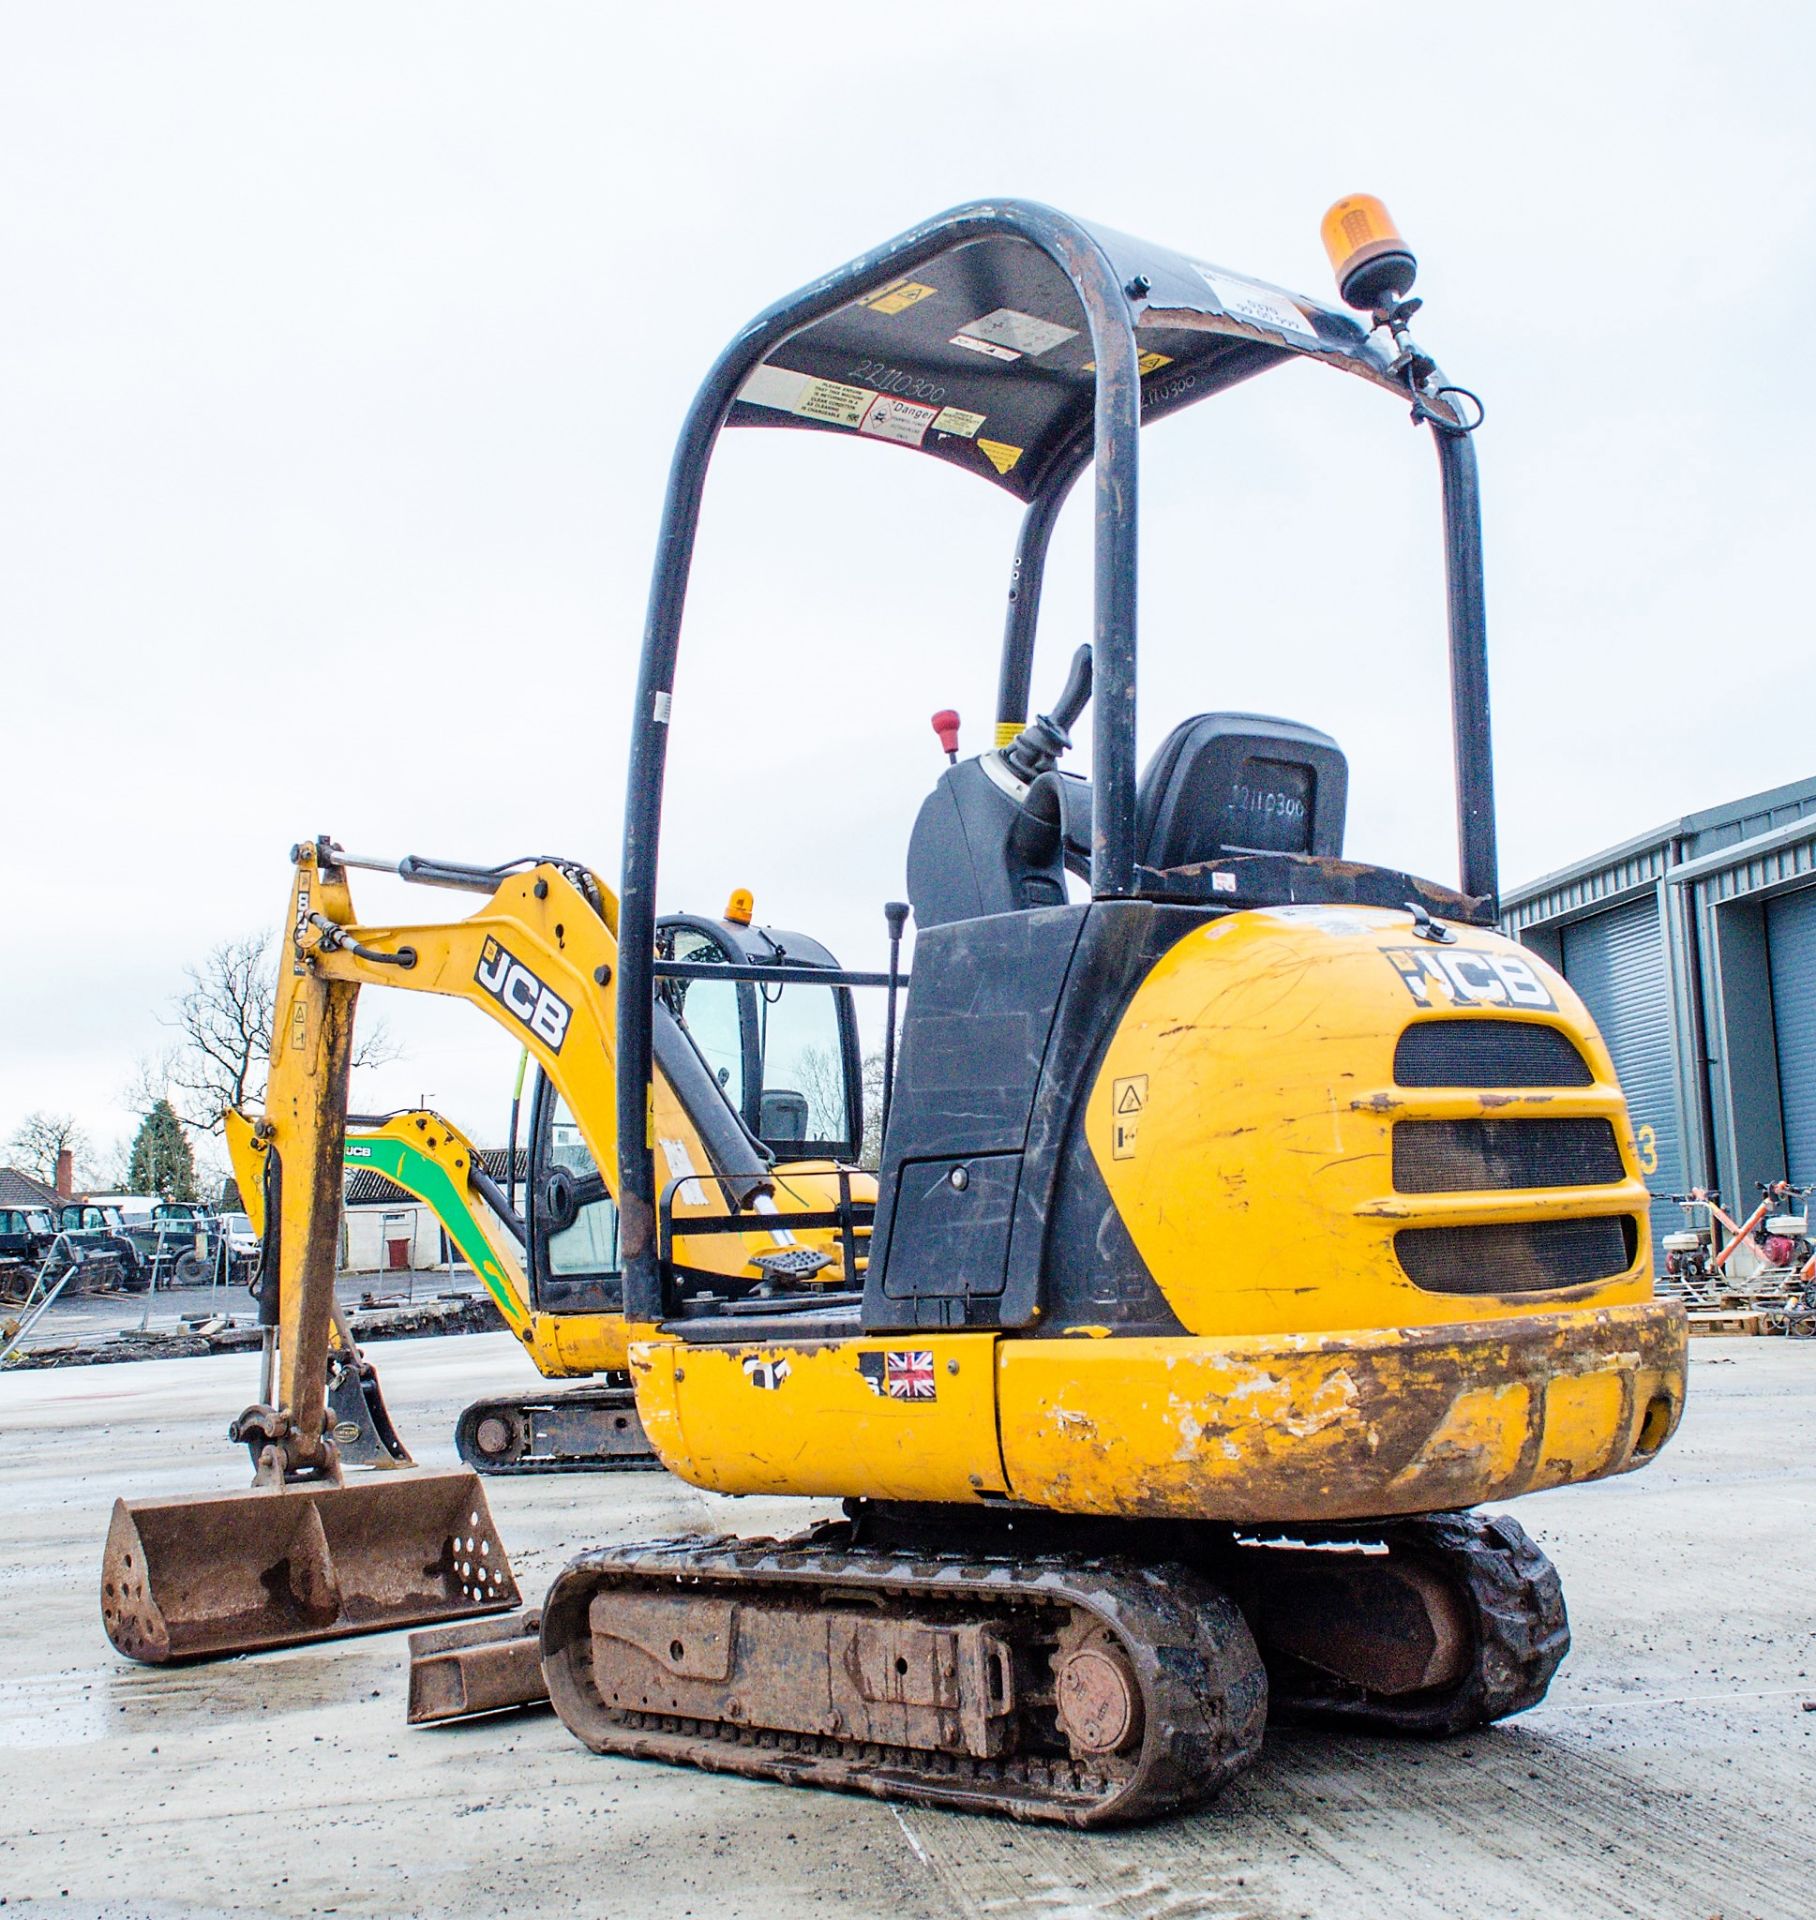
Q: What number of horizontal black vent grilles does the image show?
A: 3